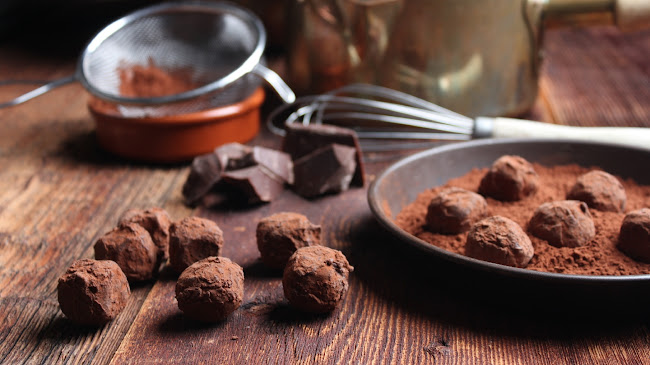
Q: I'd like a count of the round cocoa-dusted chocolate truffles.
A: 13